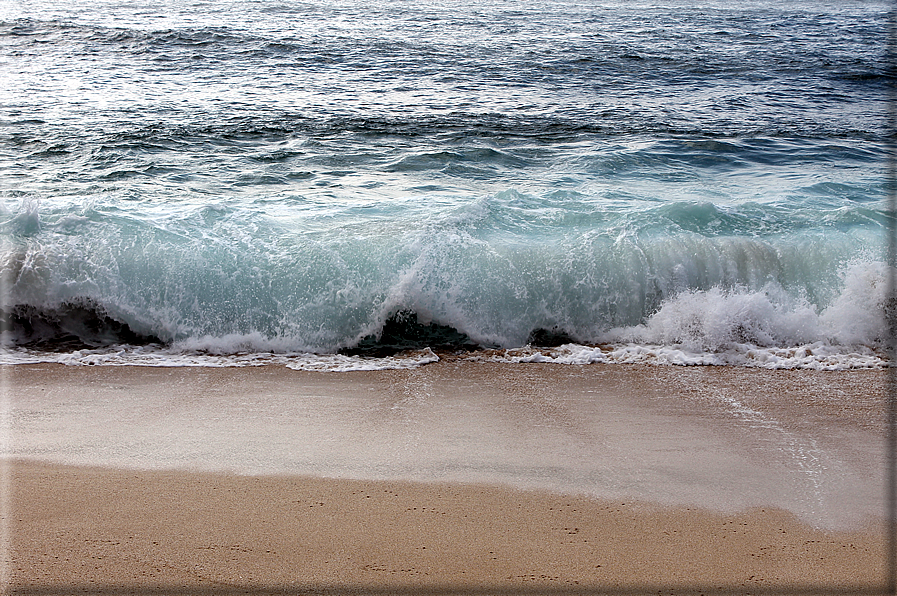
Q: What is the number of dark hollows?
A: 3